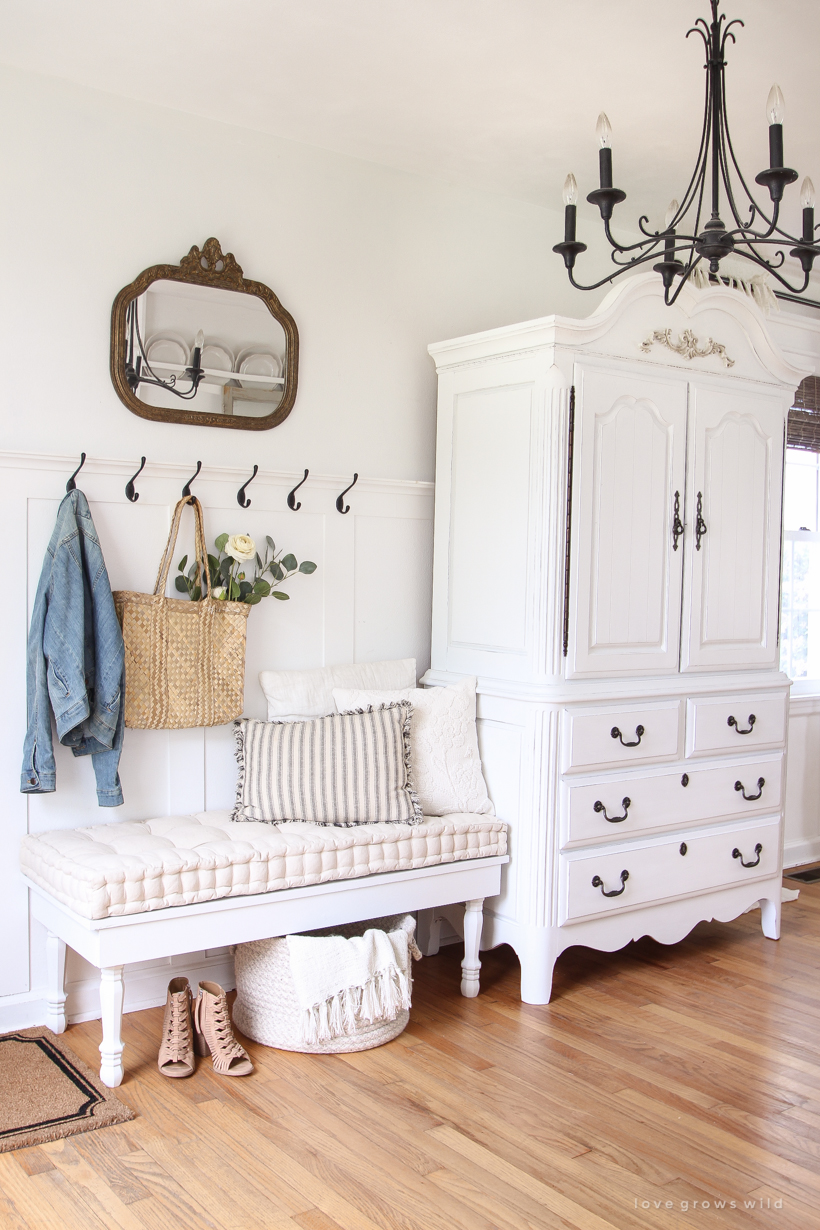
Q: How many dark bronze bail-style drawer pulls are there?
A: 6